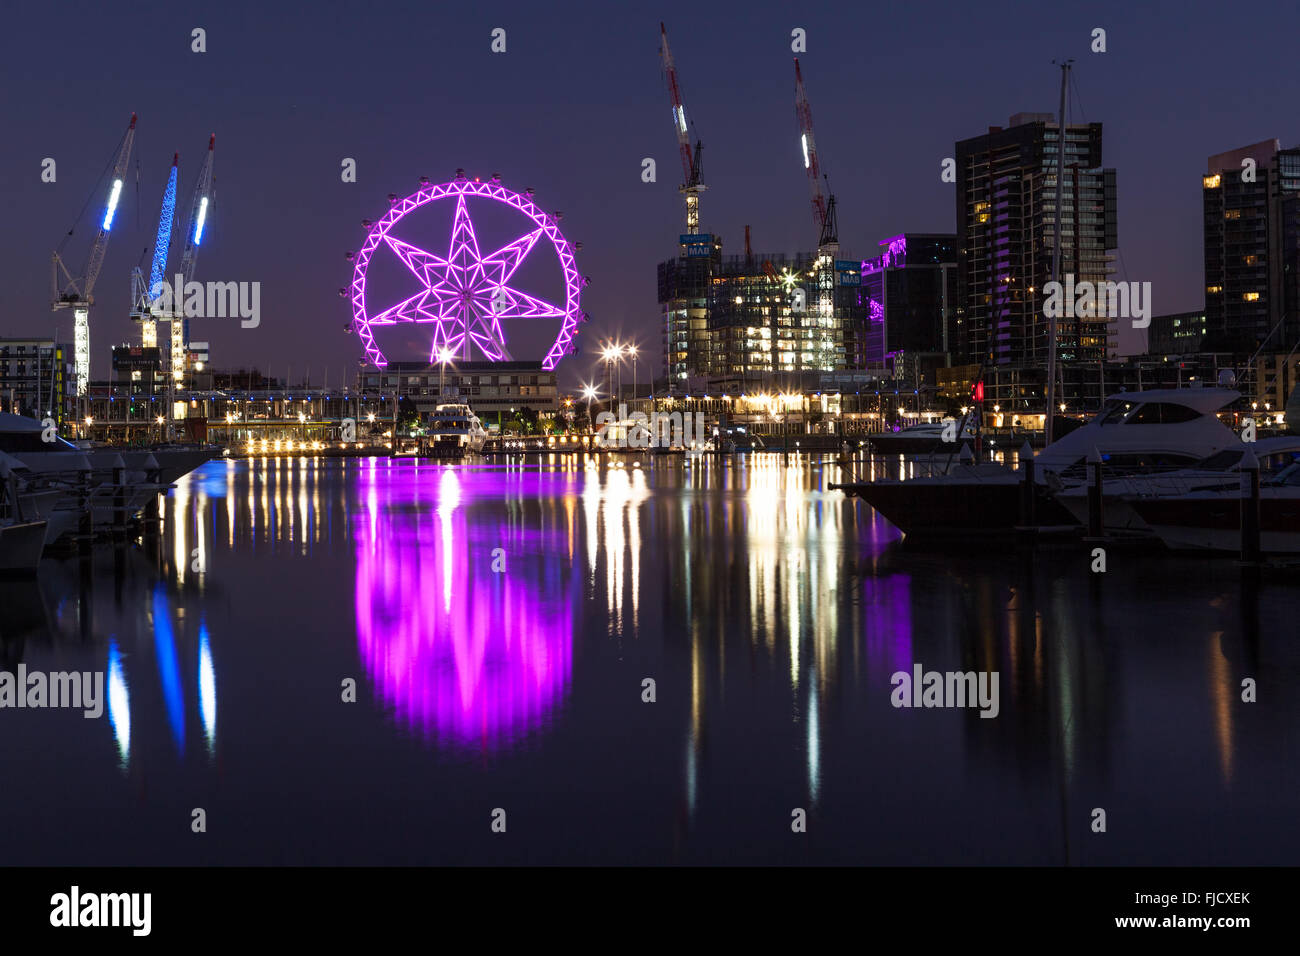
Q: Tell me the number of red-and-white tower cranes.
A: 2